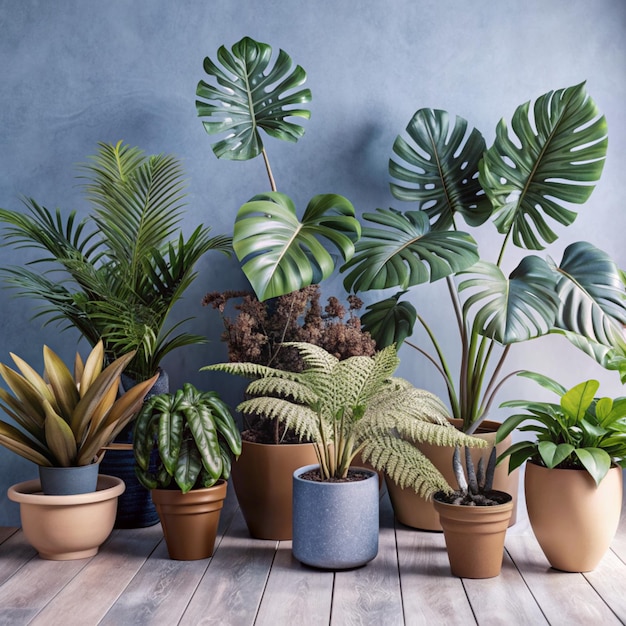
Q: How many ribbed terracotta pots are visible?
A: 2